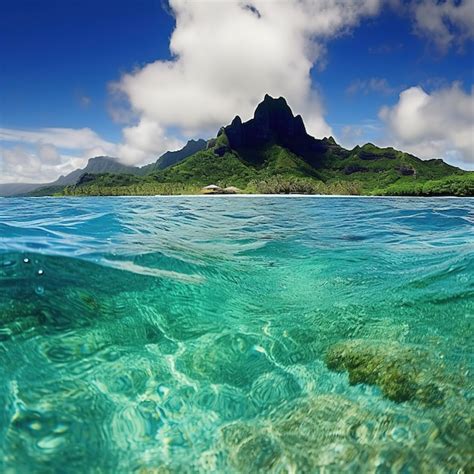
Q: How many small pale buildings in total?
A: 2